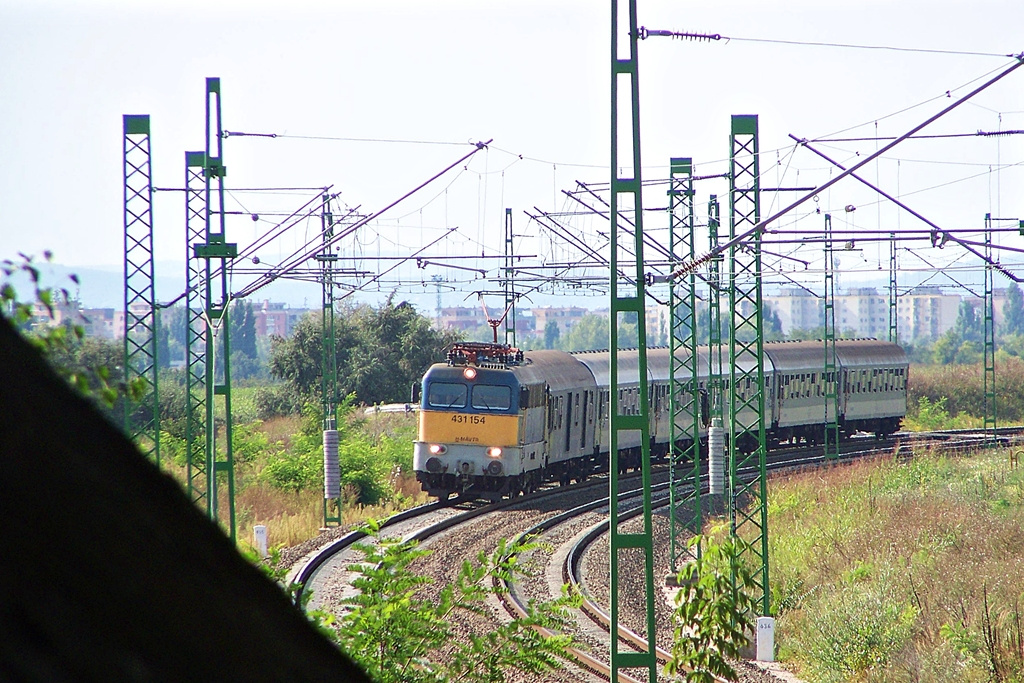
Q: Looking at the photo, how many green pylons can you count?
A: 12